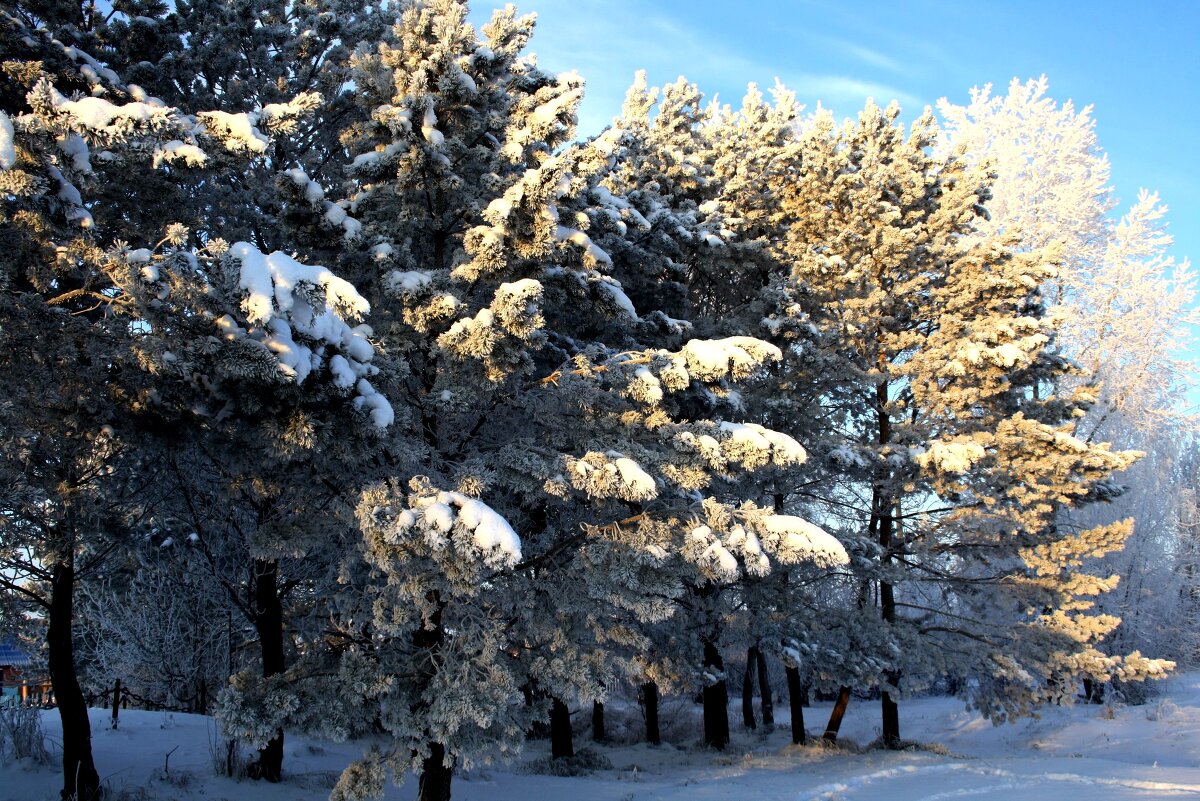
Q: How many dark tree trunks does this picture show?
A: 12